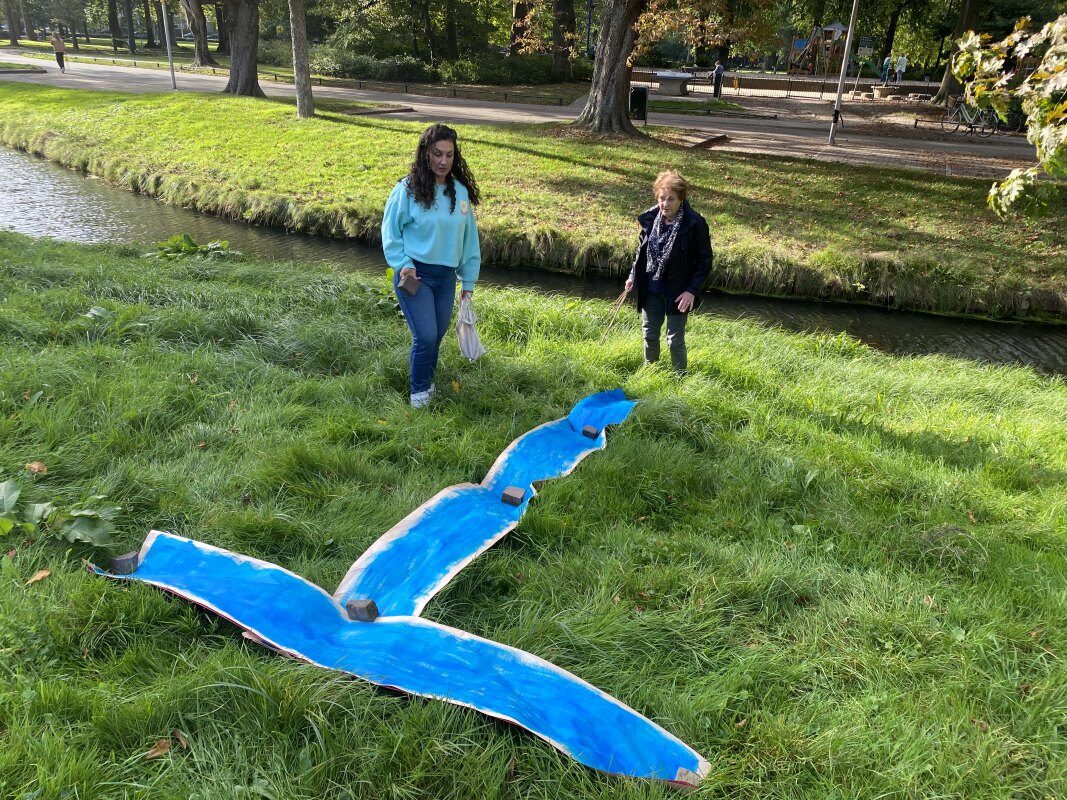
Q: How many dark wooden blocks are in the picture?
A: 5